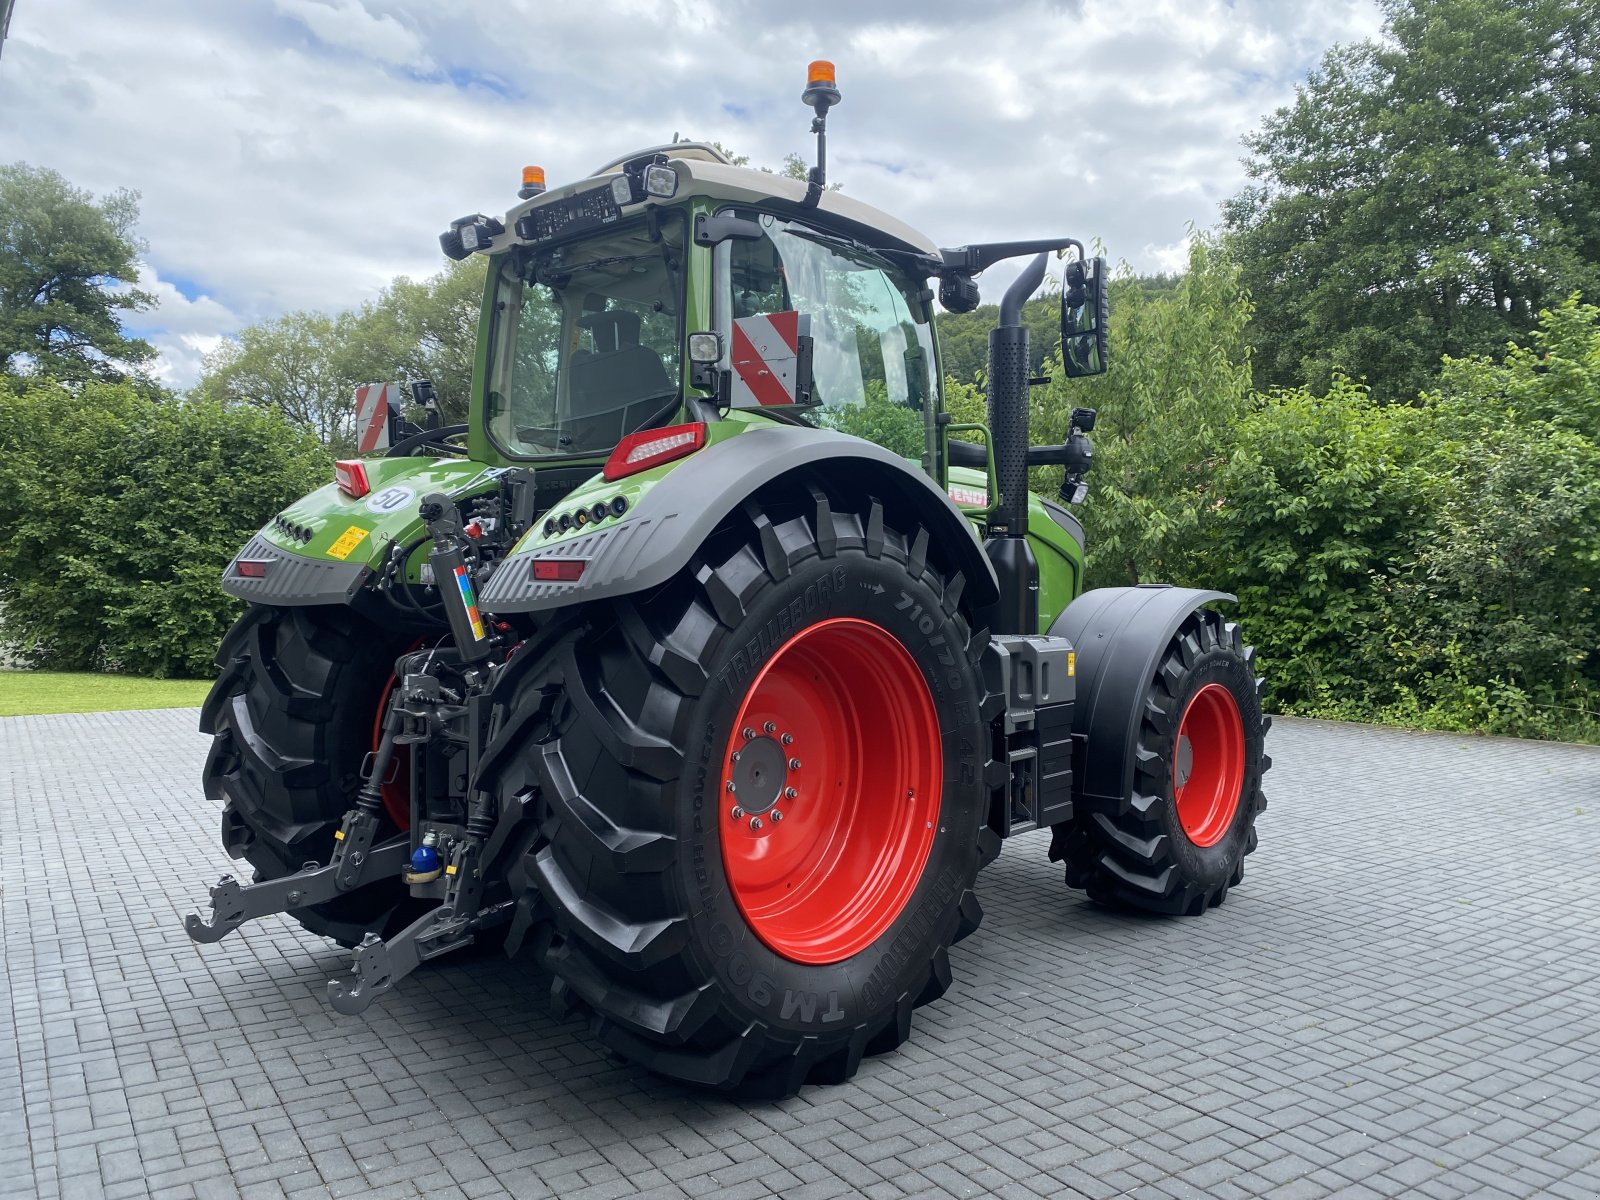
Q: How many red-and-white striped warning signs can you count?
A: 2